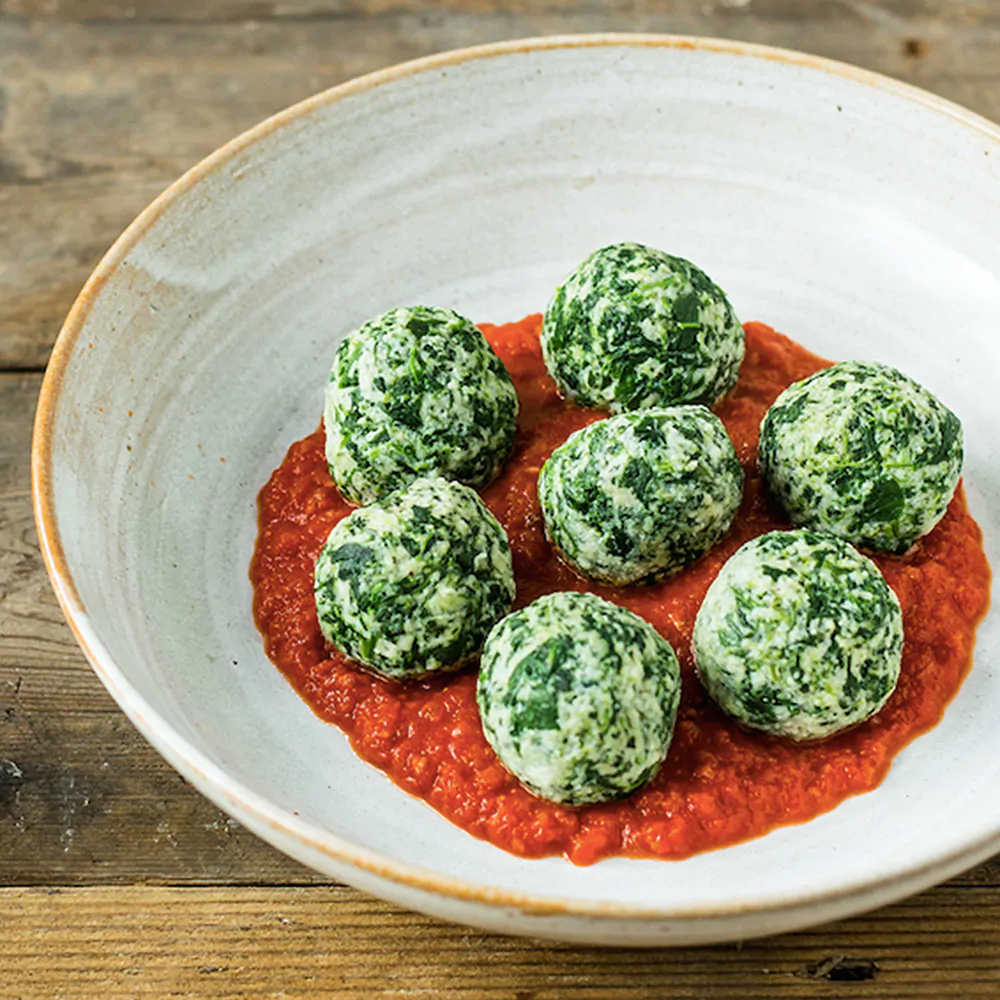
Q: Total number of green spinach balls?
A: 7